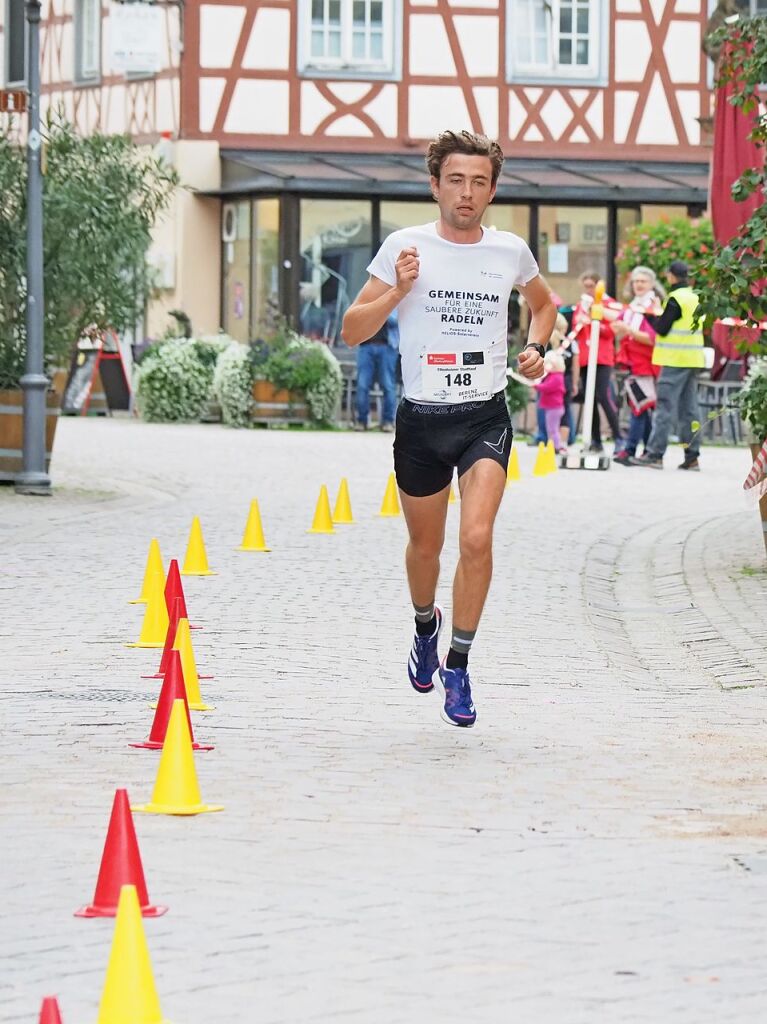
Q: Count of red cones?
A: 5